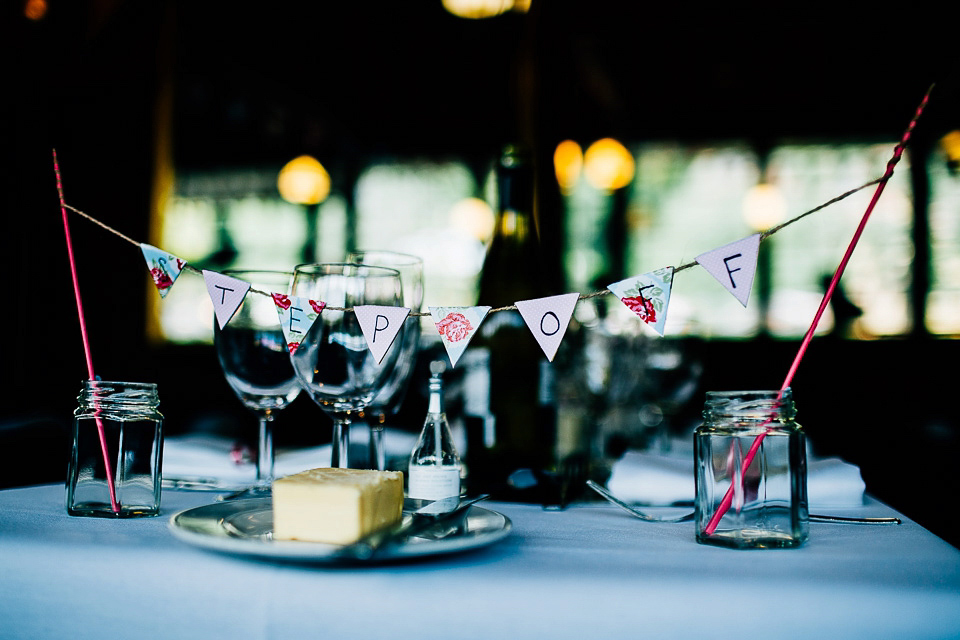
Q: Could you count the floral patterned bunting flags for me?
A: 4